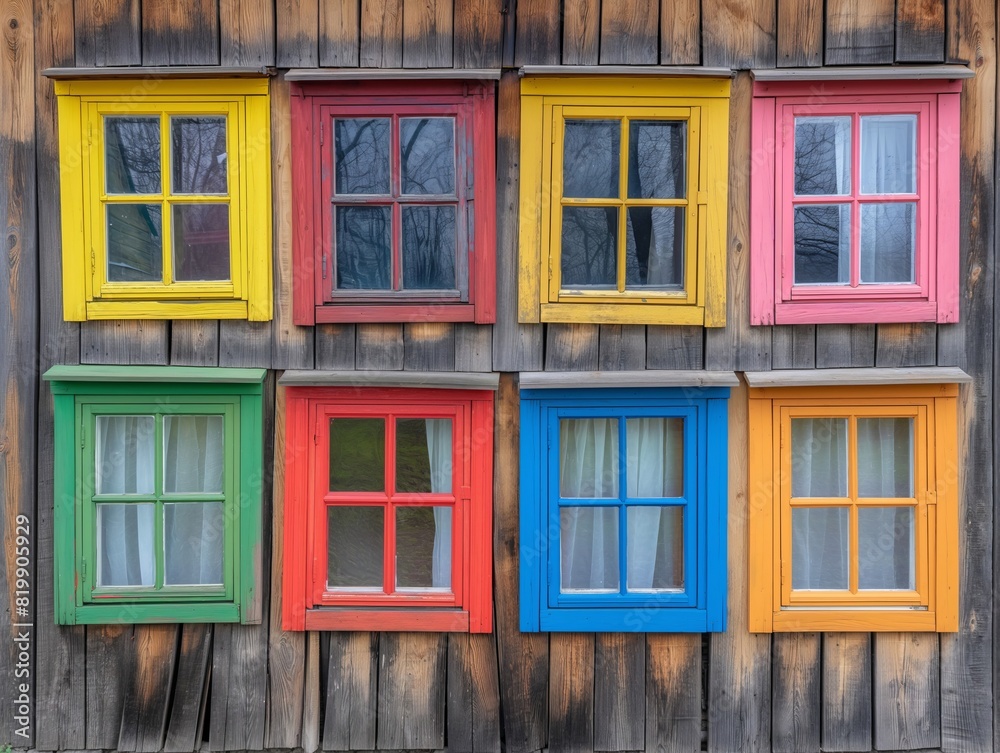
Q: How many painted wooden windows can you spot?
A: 8